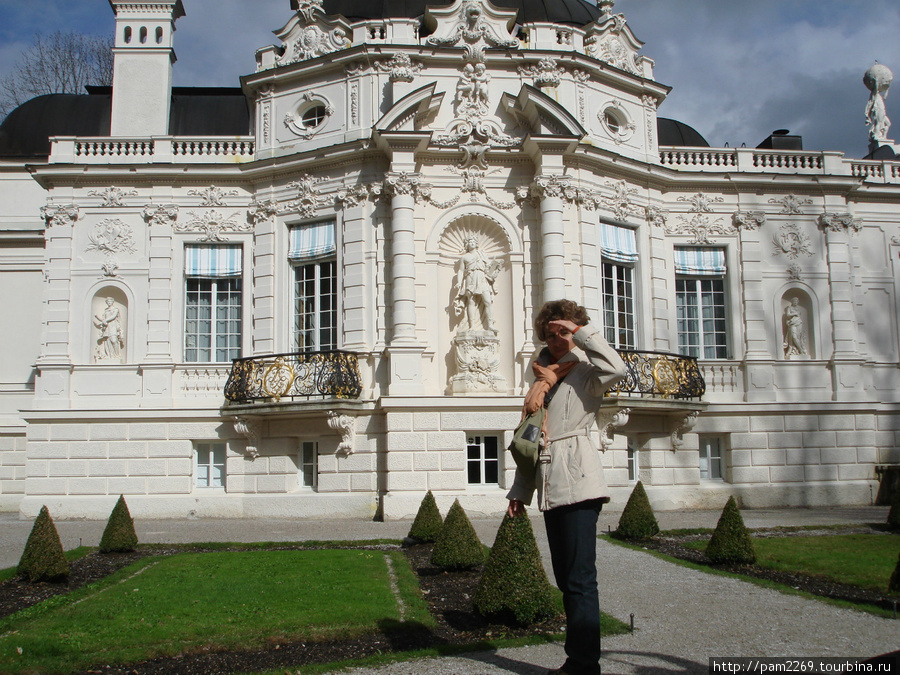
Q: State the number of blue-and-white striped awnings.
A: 4